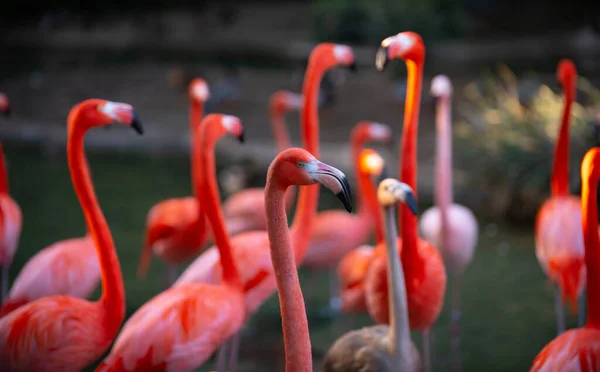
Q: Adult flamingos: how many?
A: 14